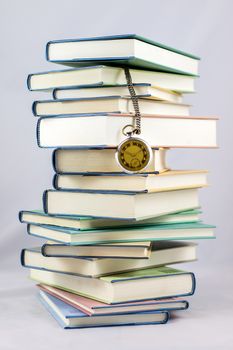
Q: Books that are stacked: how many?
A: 15